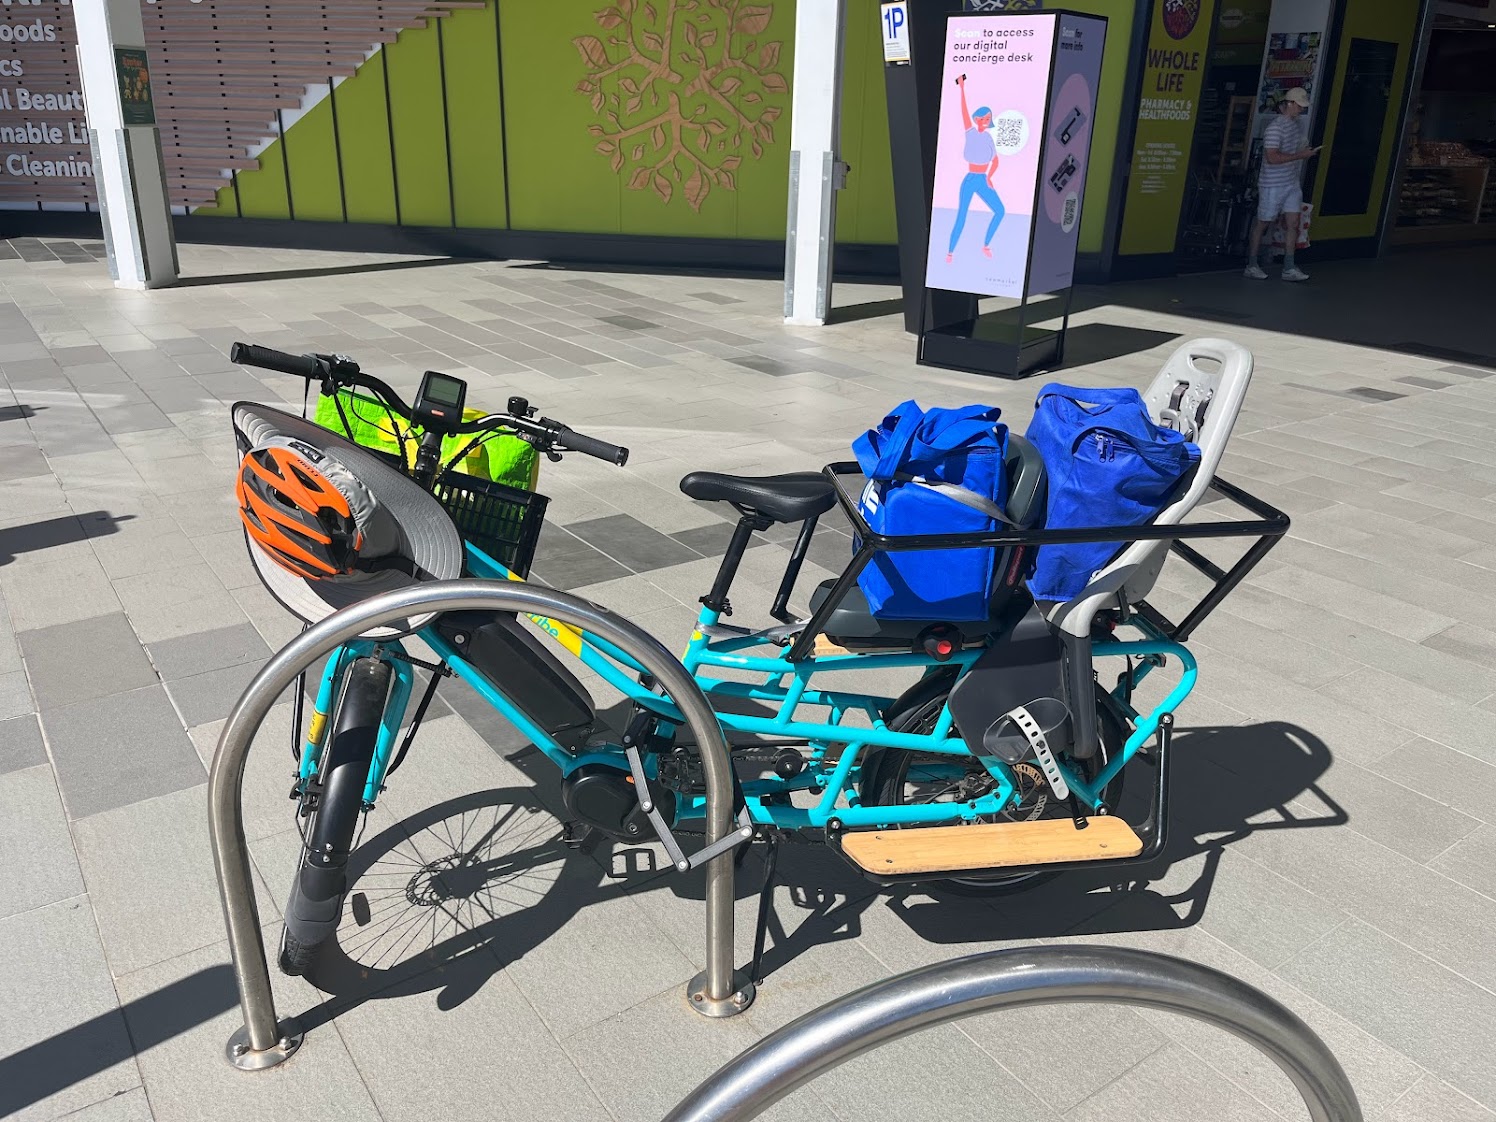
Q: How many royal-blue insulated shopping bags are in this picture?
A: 2